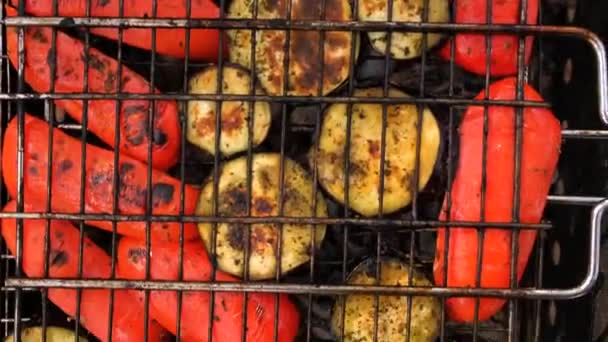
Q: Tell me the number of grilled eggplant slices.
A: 7